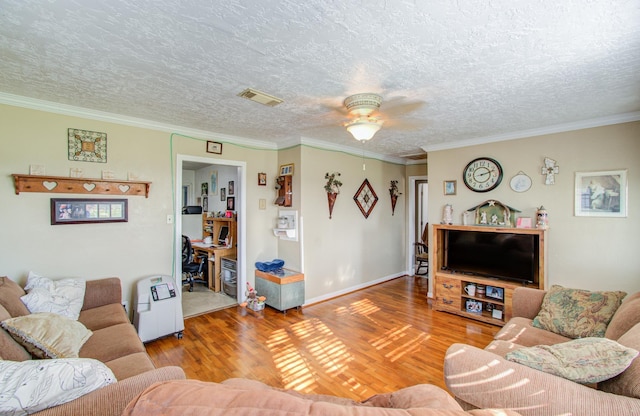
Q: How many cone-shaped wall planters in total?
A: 2